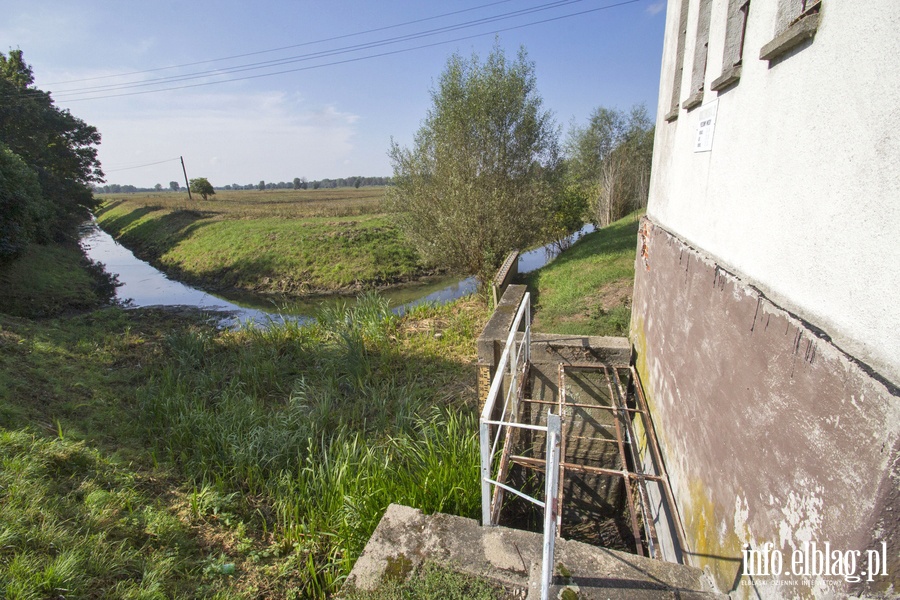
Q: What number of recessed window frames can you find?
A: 4